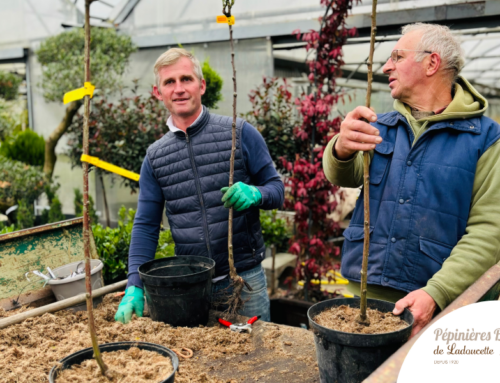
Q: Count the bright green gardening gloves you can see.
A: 2